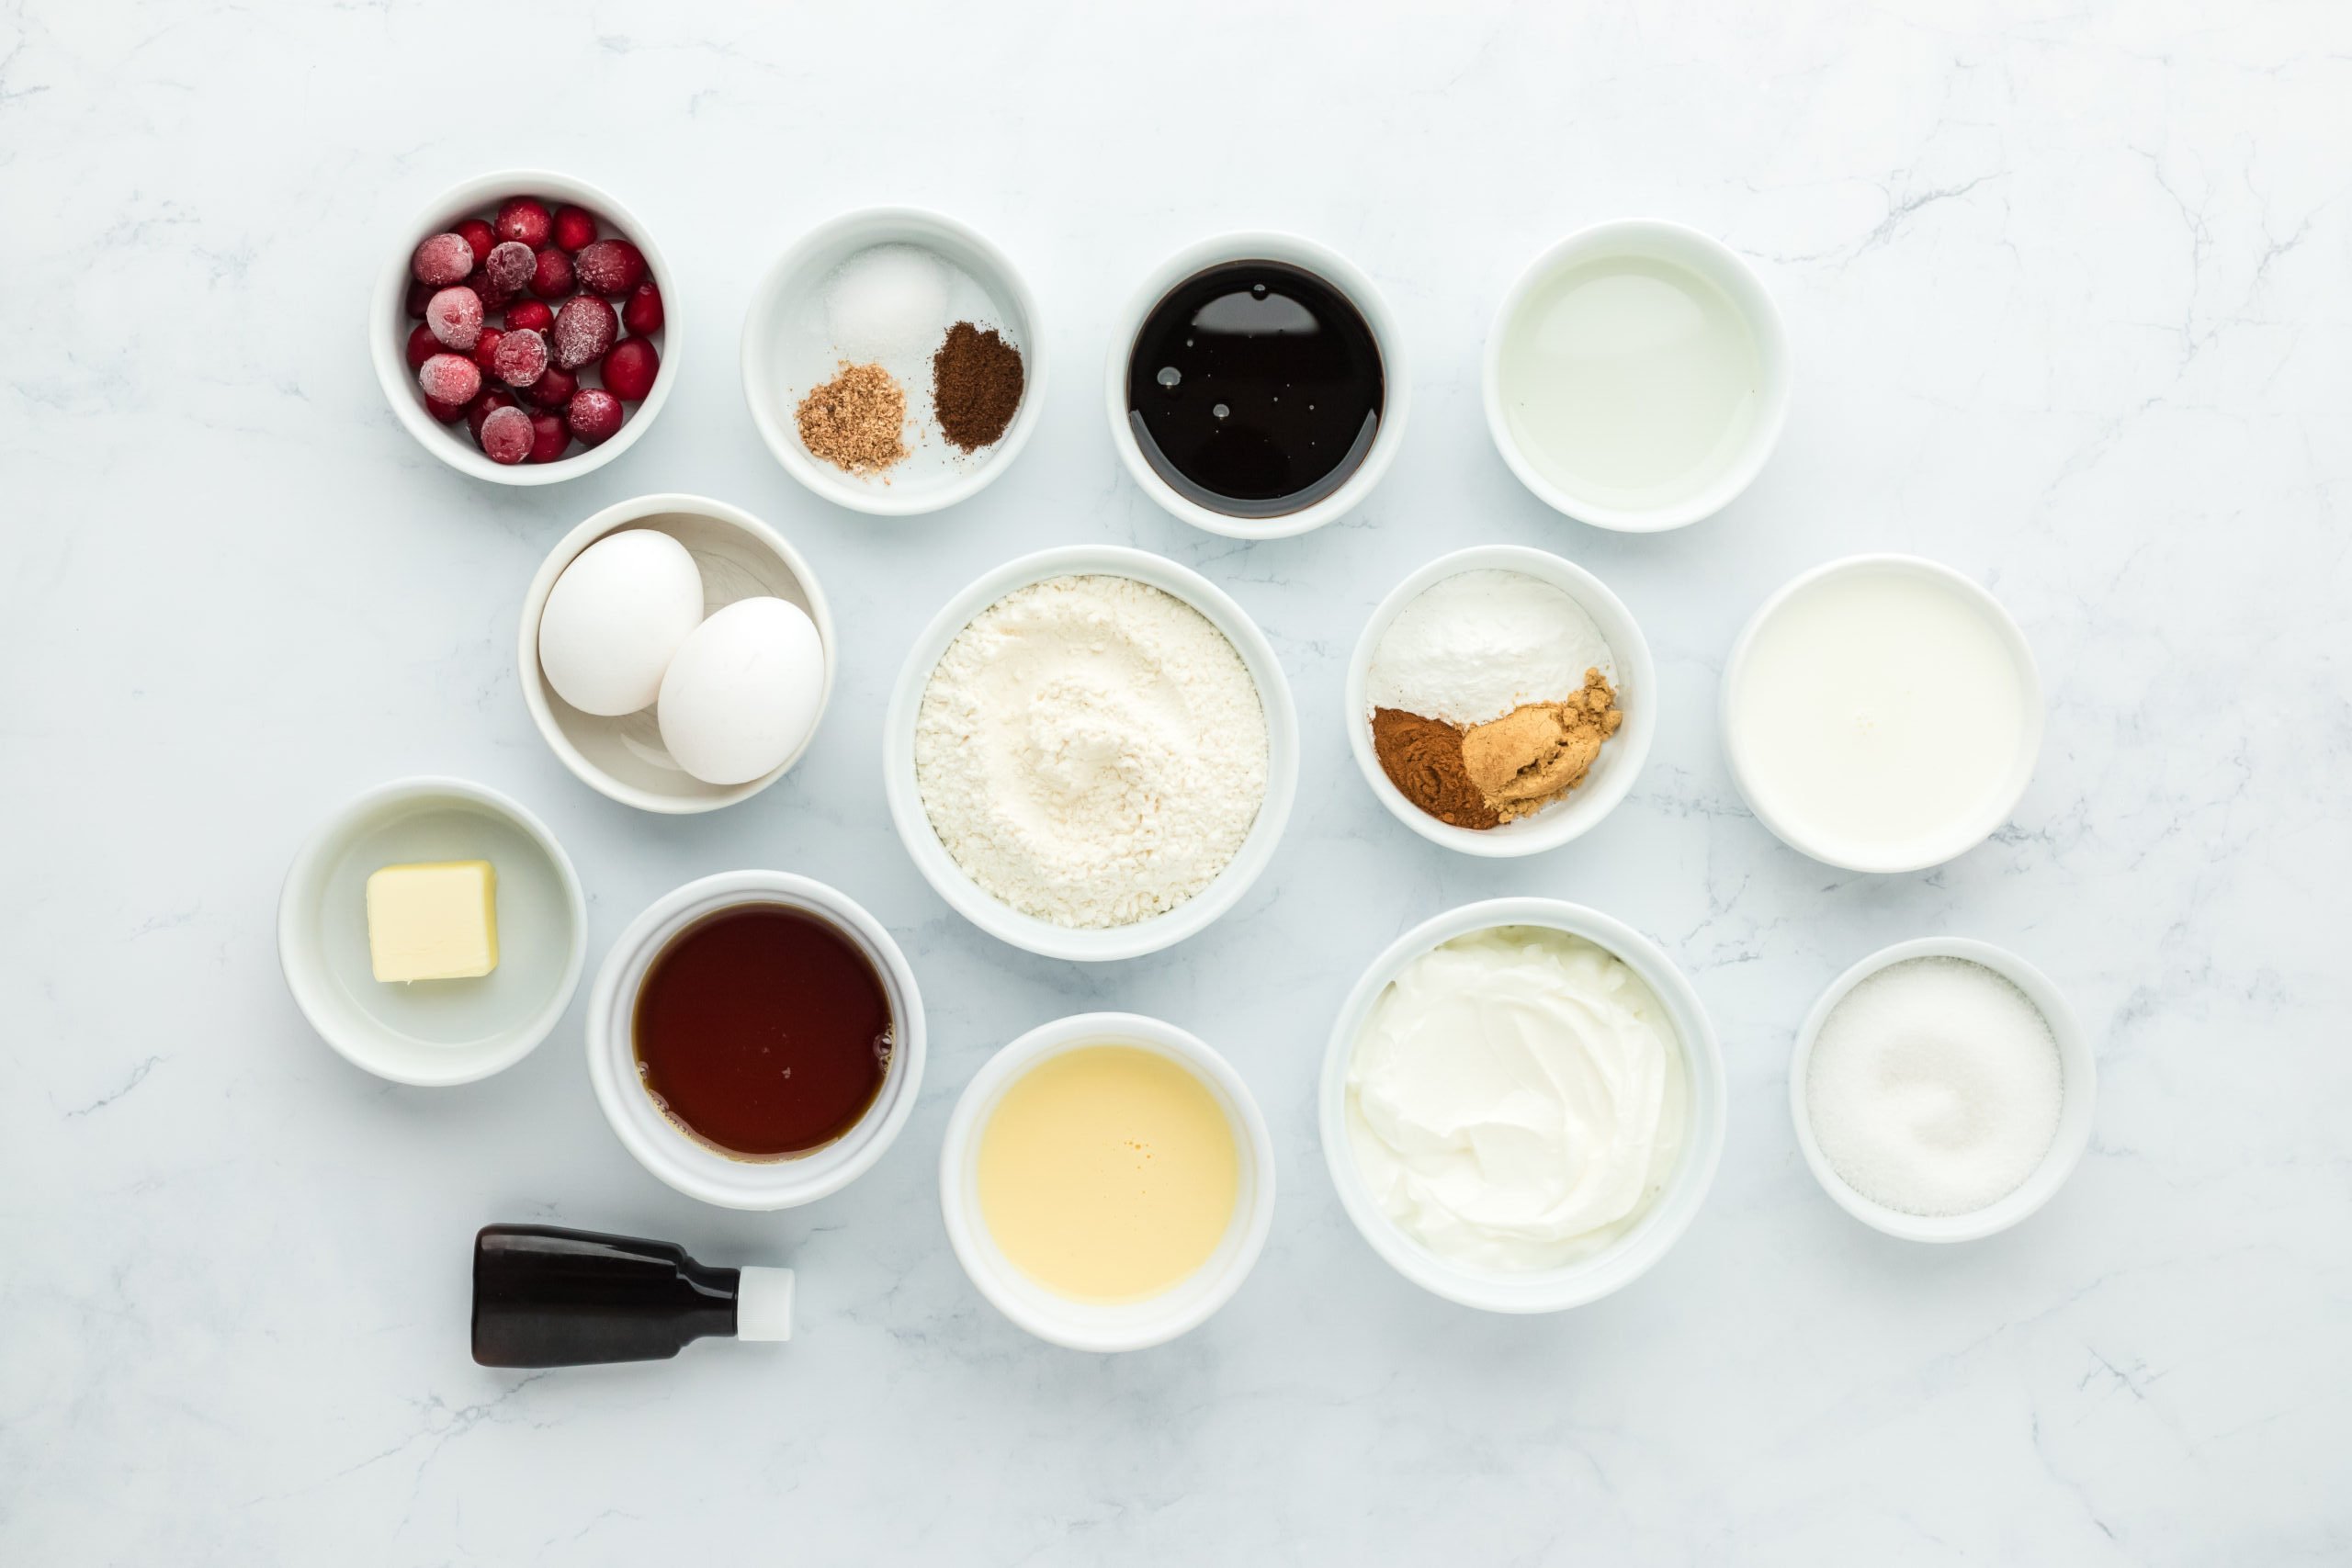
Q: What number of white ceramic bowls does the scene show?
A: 13